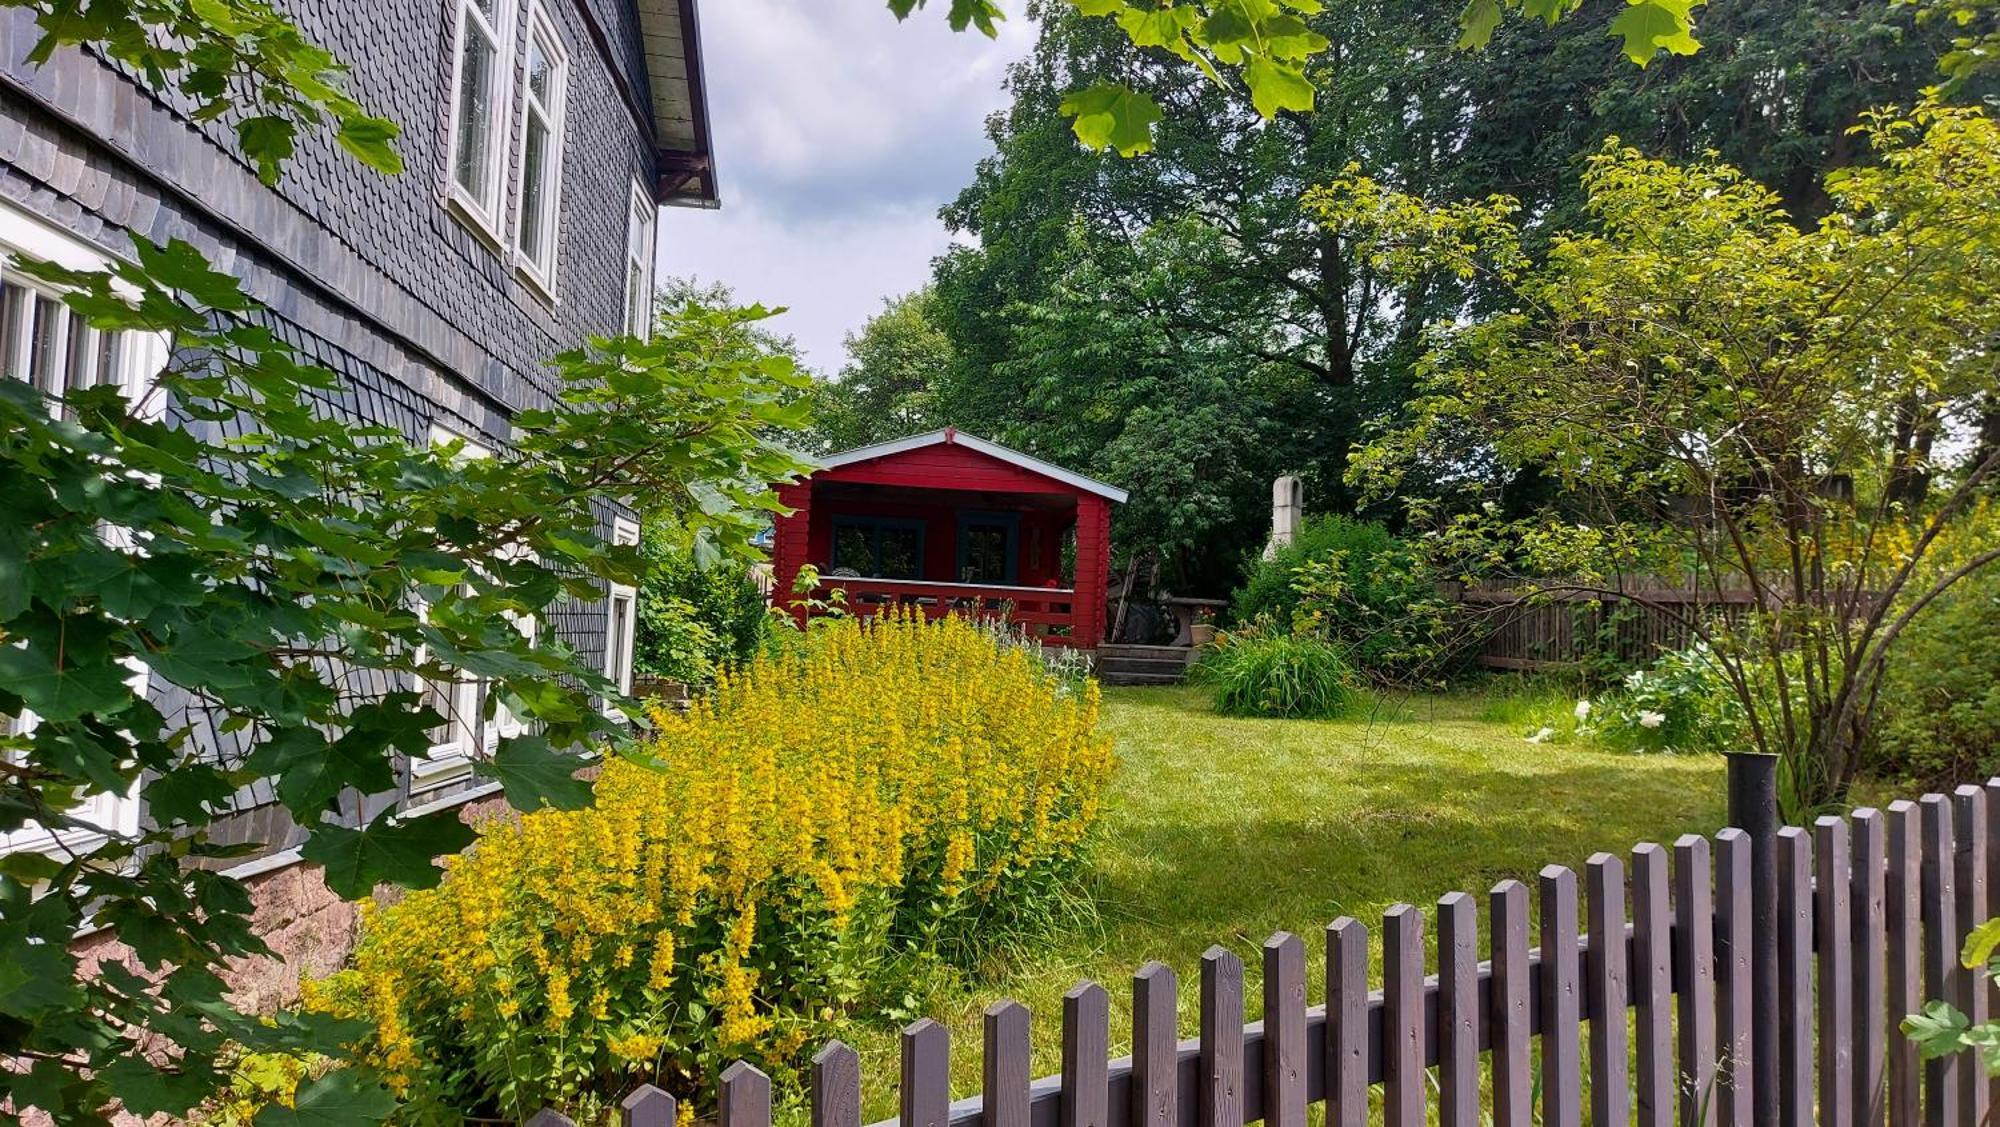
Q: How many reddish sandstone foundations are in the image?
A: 1